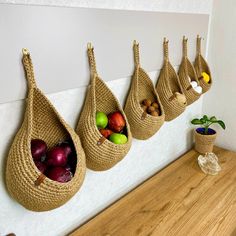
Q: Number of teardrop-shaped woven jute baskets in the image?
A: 6